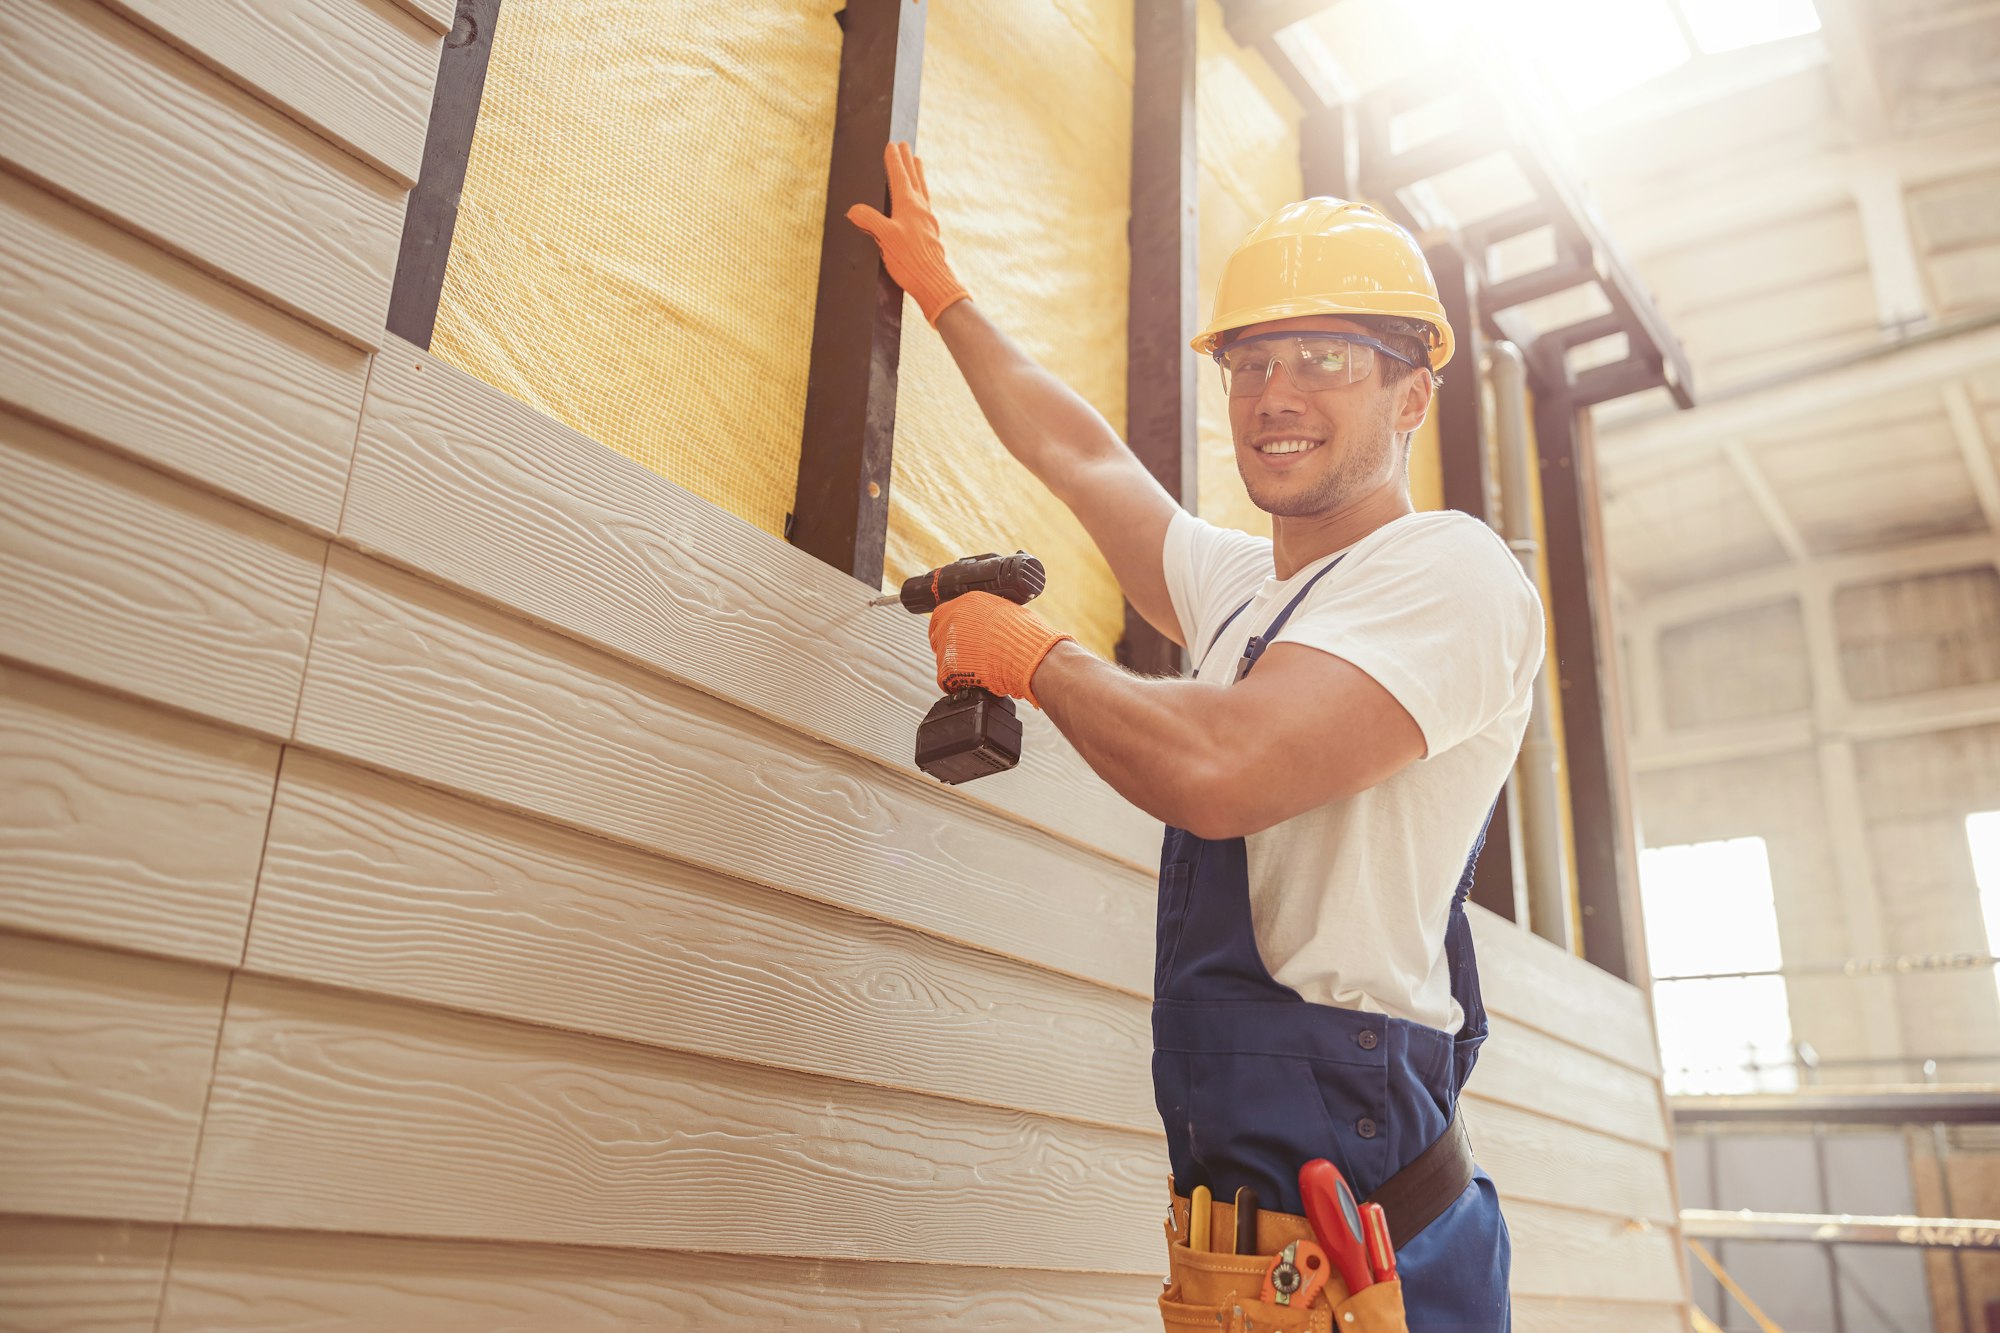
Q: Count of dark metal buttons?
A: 2